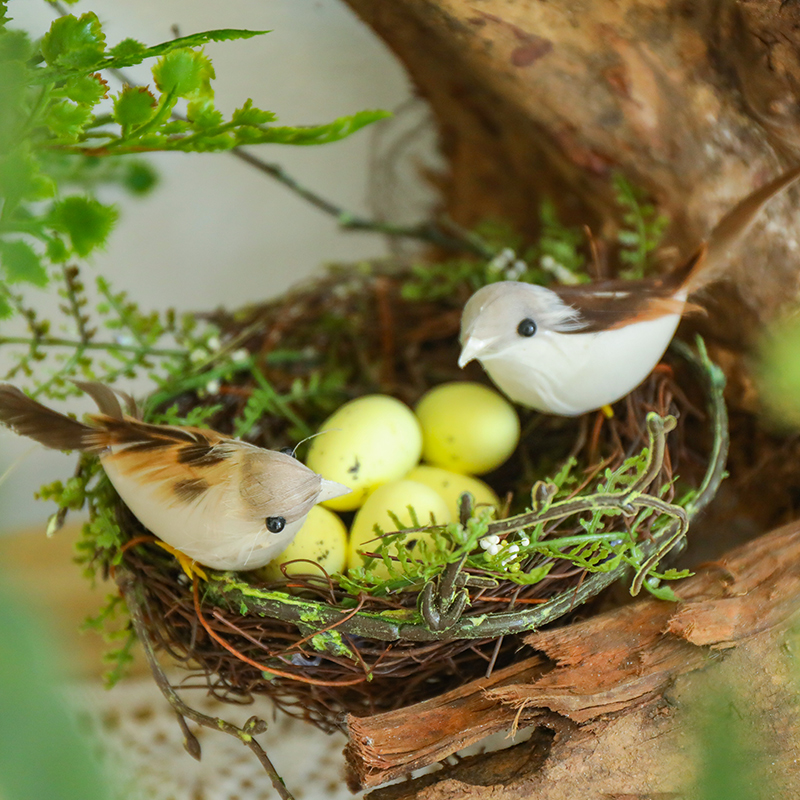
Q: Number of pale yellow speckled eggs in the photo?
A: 5